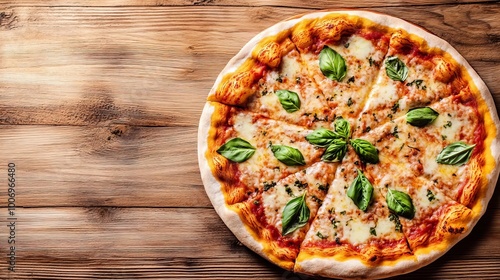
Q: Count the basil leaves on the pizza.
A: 14